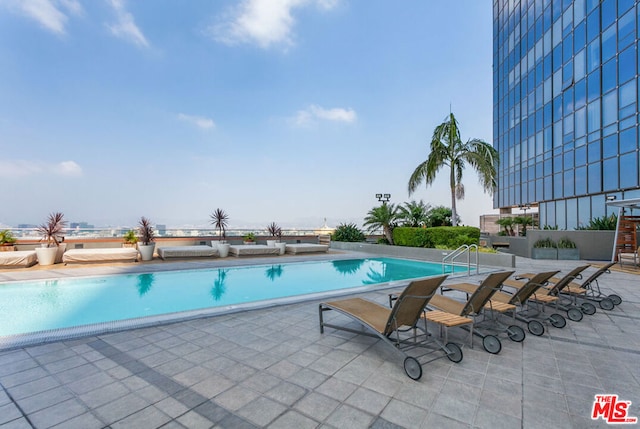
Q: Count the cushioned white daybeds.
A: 5